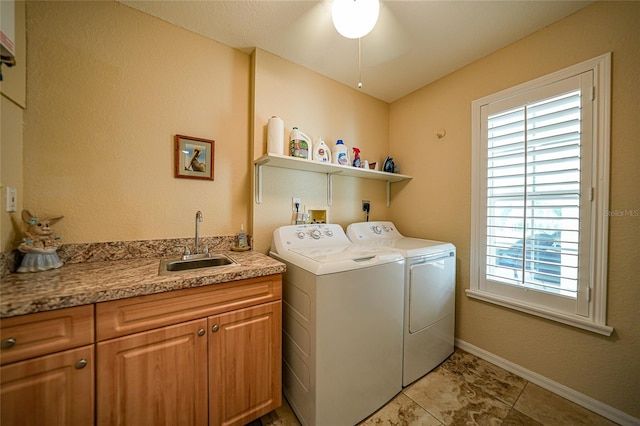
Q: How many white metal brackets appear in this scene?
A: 3